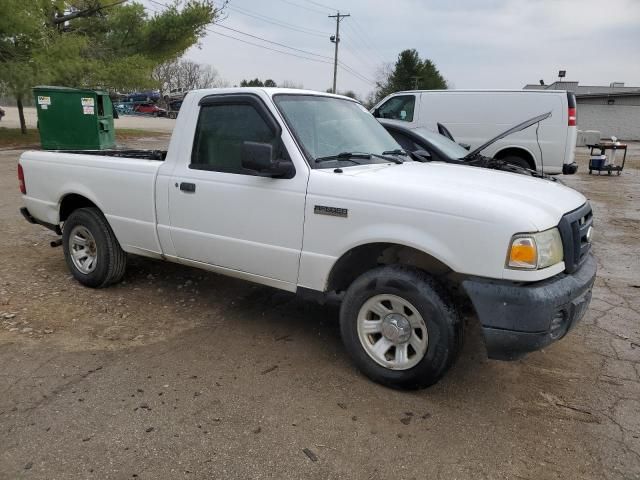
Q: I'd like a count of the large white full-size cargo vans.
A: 1